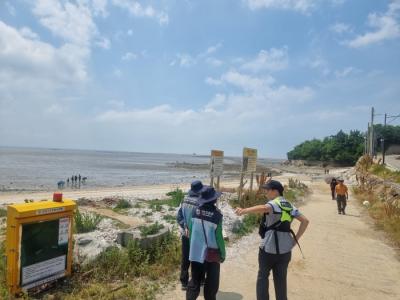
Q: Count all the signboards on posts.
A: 2